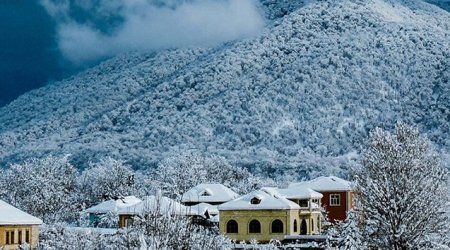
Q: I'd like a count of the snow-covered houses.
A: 6